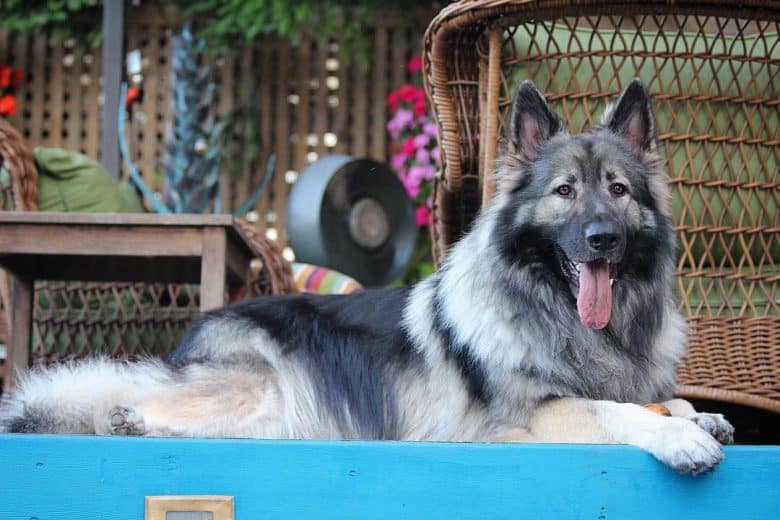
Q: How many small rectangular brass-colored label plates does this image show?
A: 1